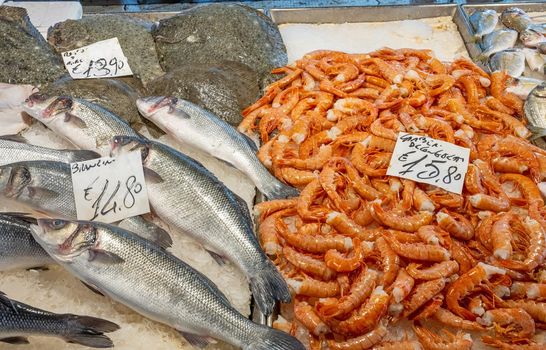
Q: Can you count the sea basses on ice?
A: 8